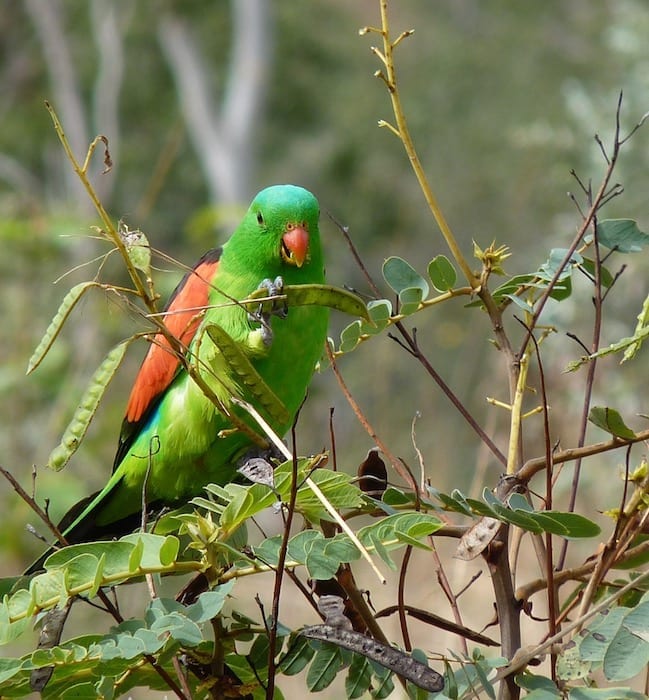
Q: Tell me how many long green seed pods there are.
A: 4